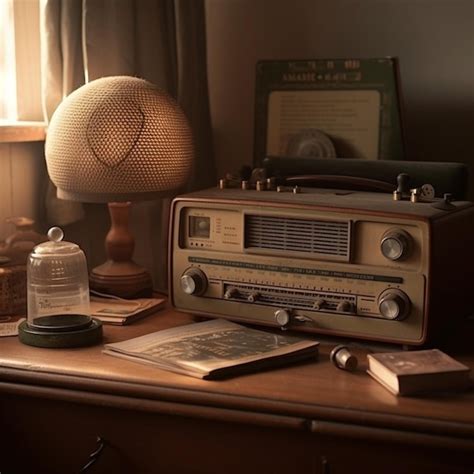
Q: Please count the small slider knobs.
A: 4